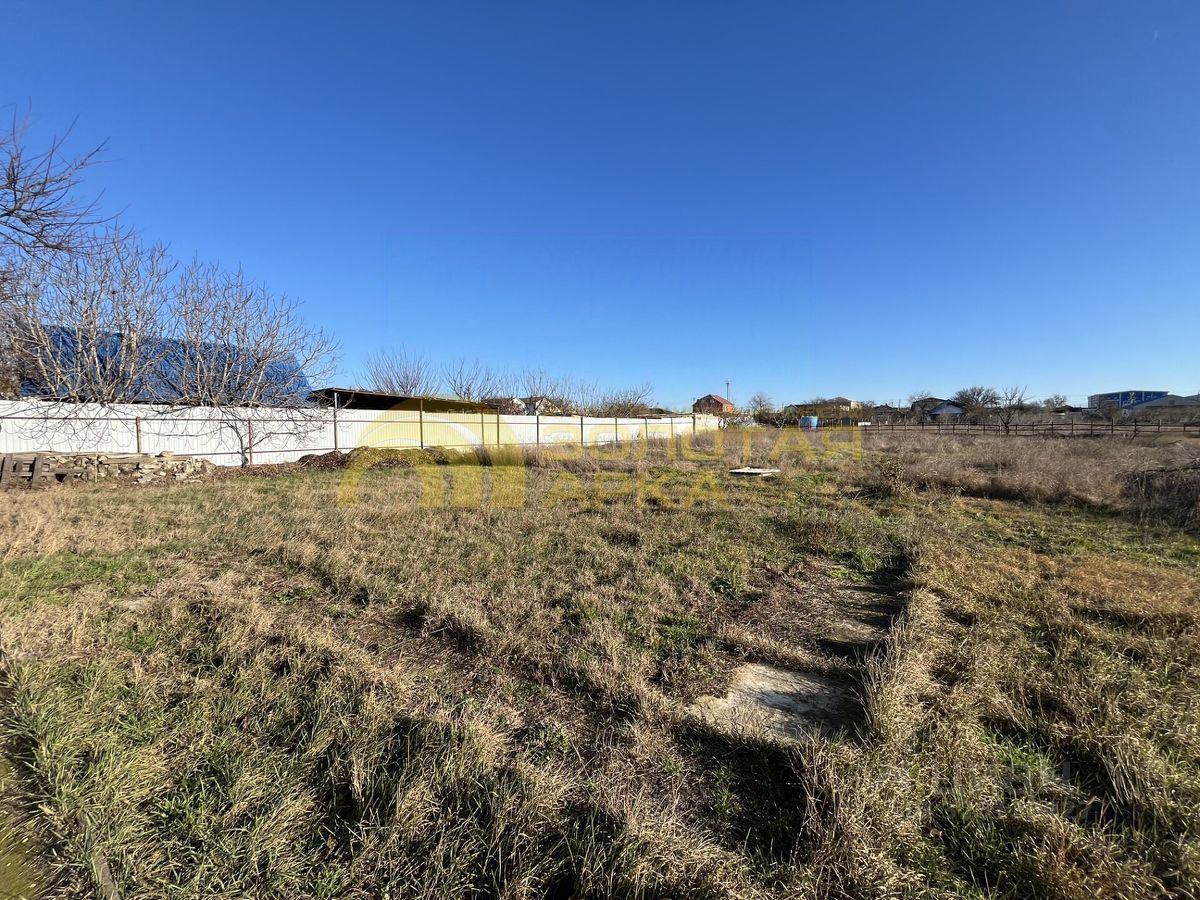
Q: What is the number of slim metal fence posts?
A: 12